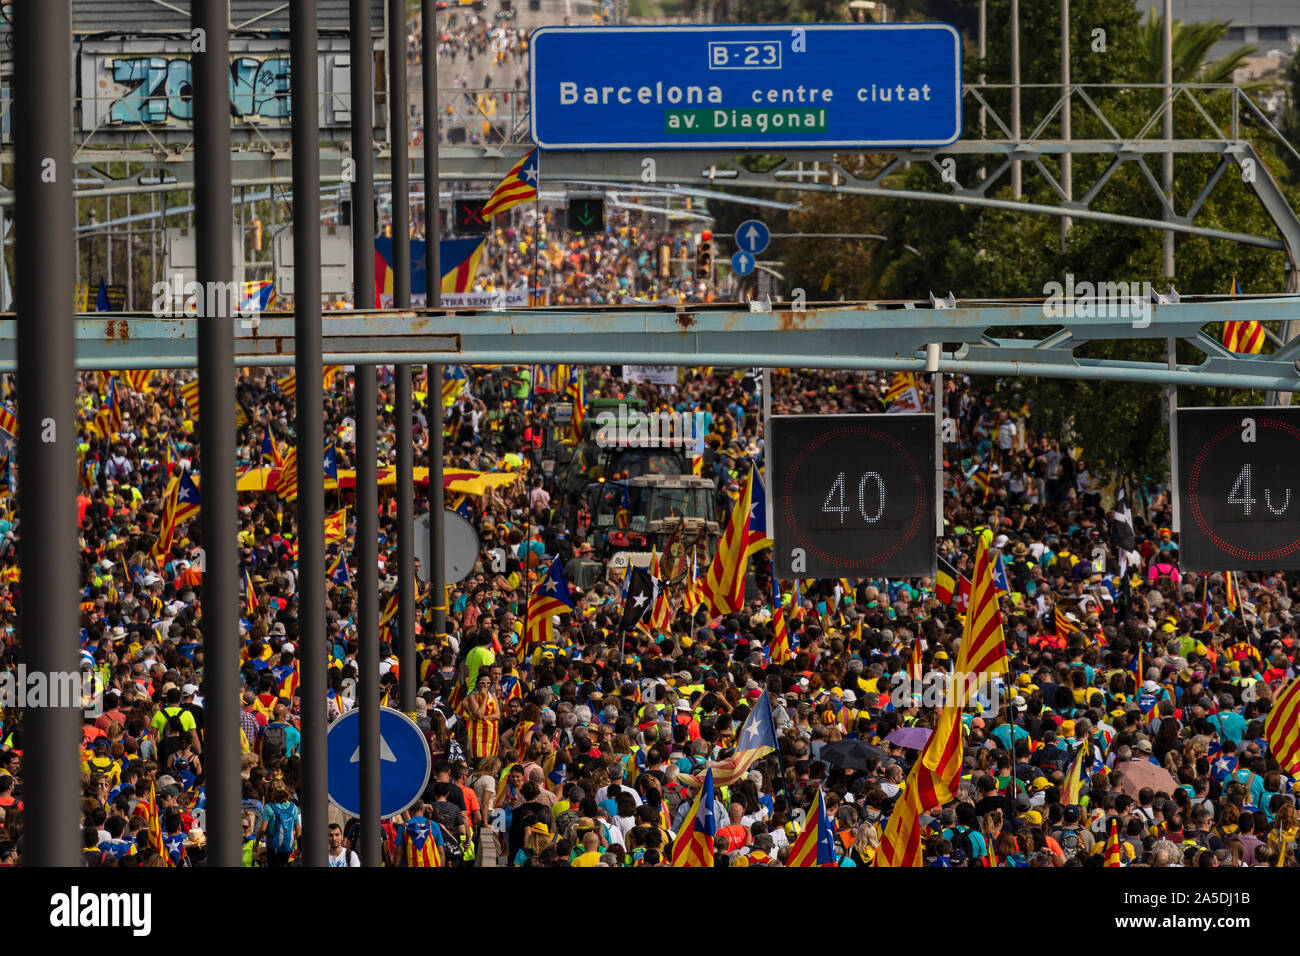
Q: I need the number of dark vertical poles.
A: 6